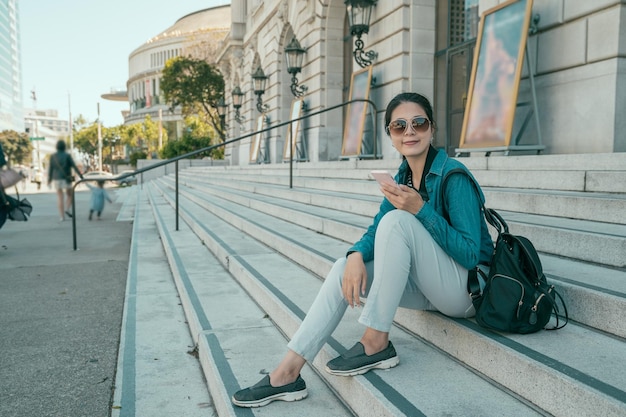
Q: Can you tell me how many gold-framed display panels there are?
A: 4